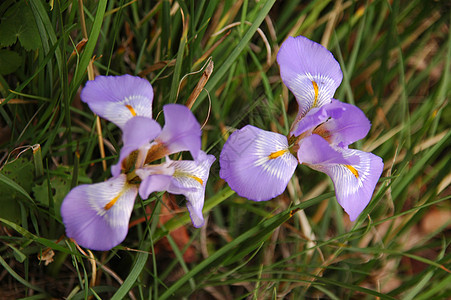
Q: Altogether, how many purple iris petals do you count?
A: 12